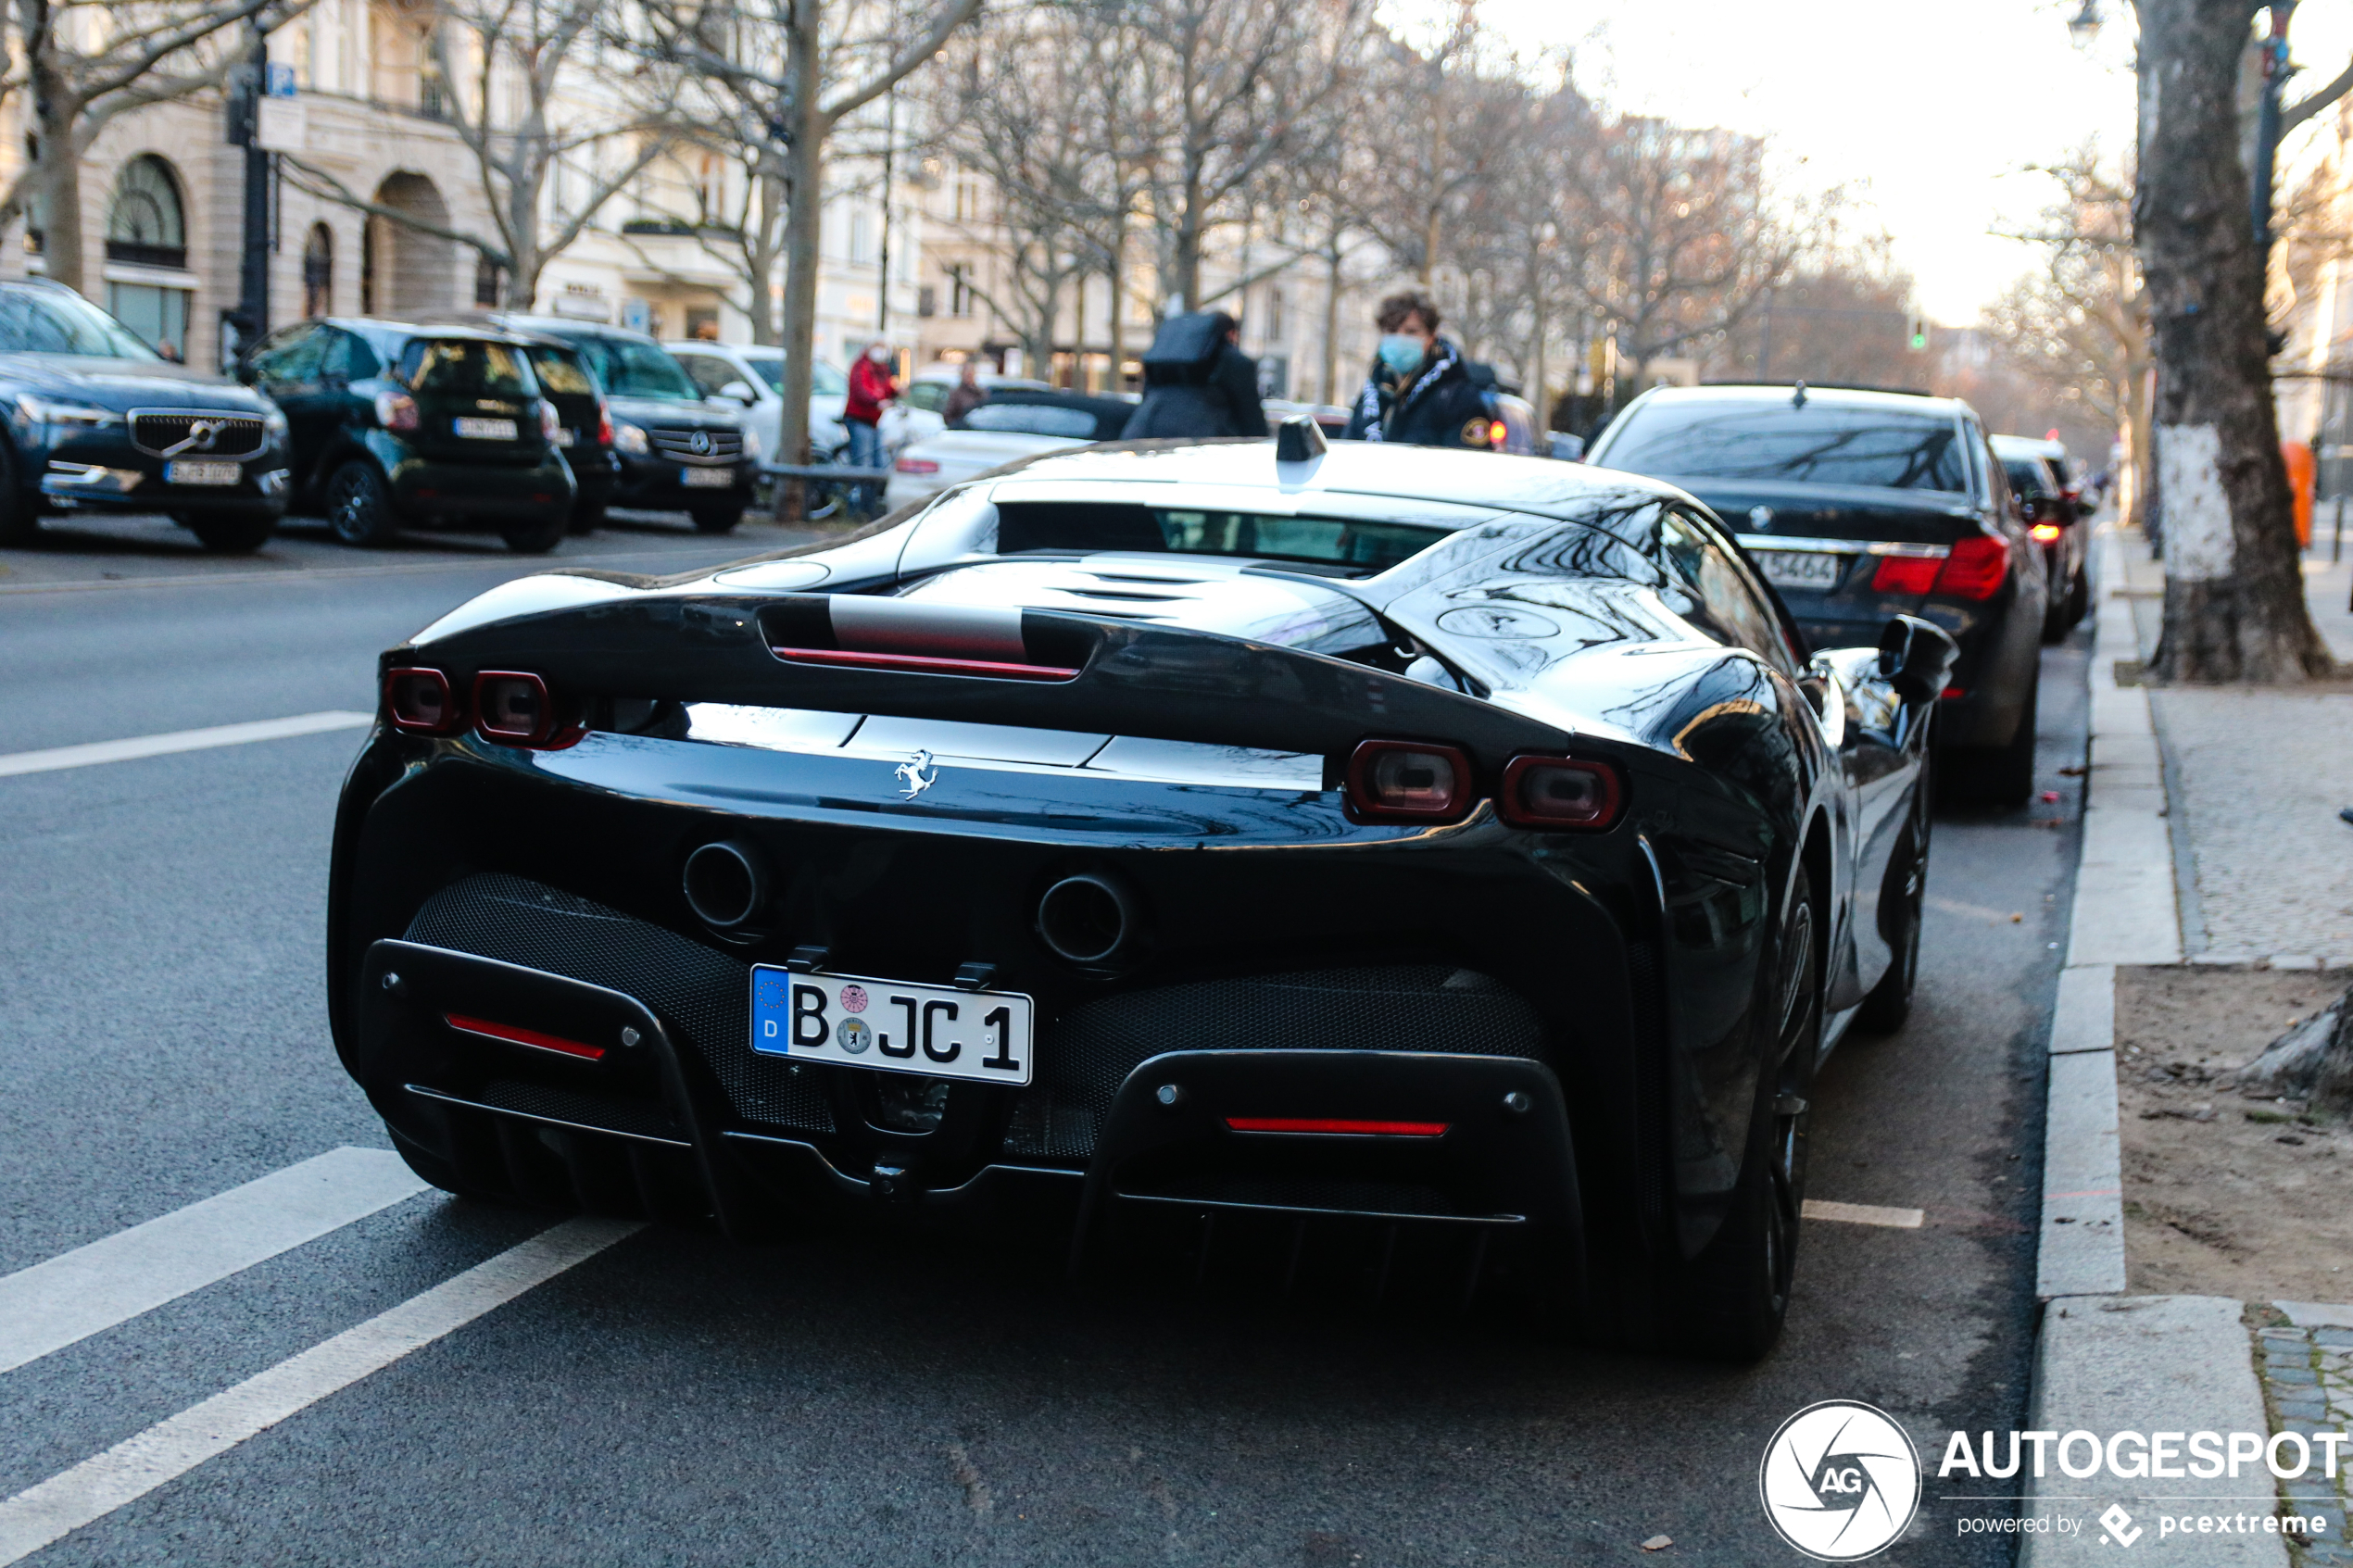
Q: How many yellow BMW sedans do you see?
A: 0